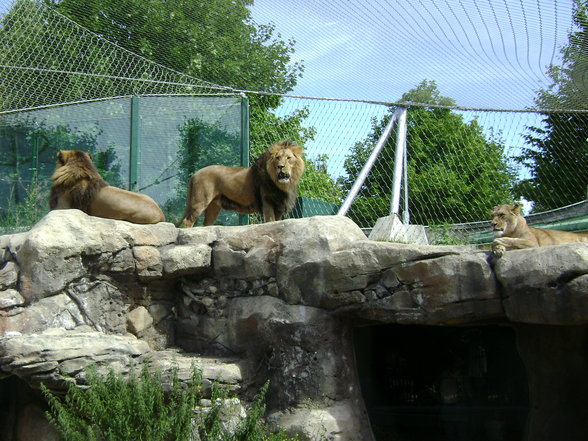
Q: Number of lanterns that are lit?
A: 0